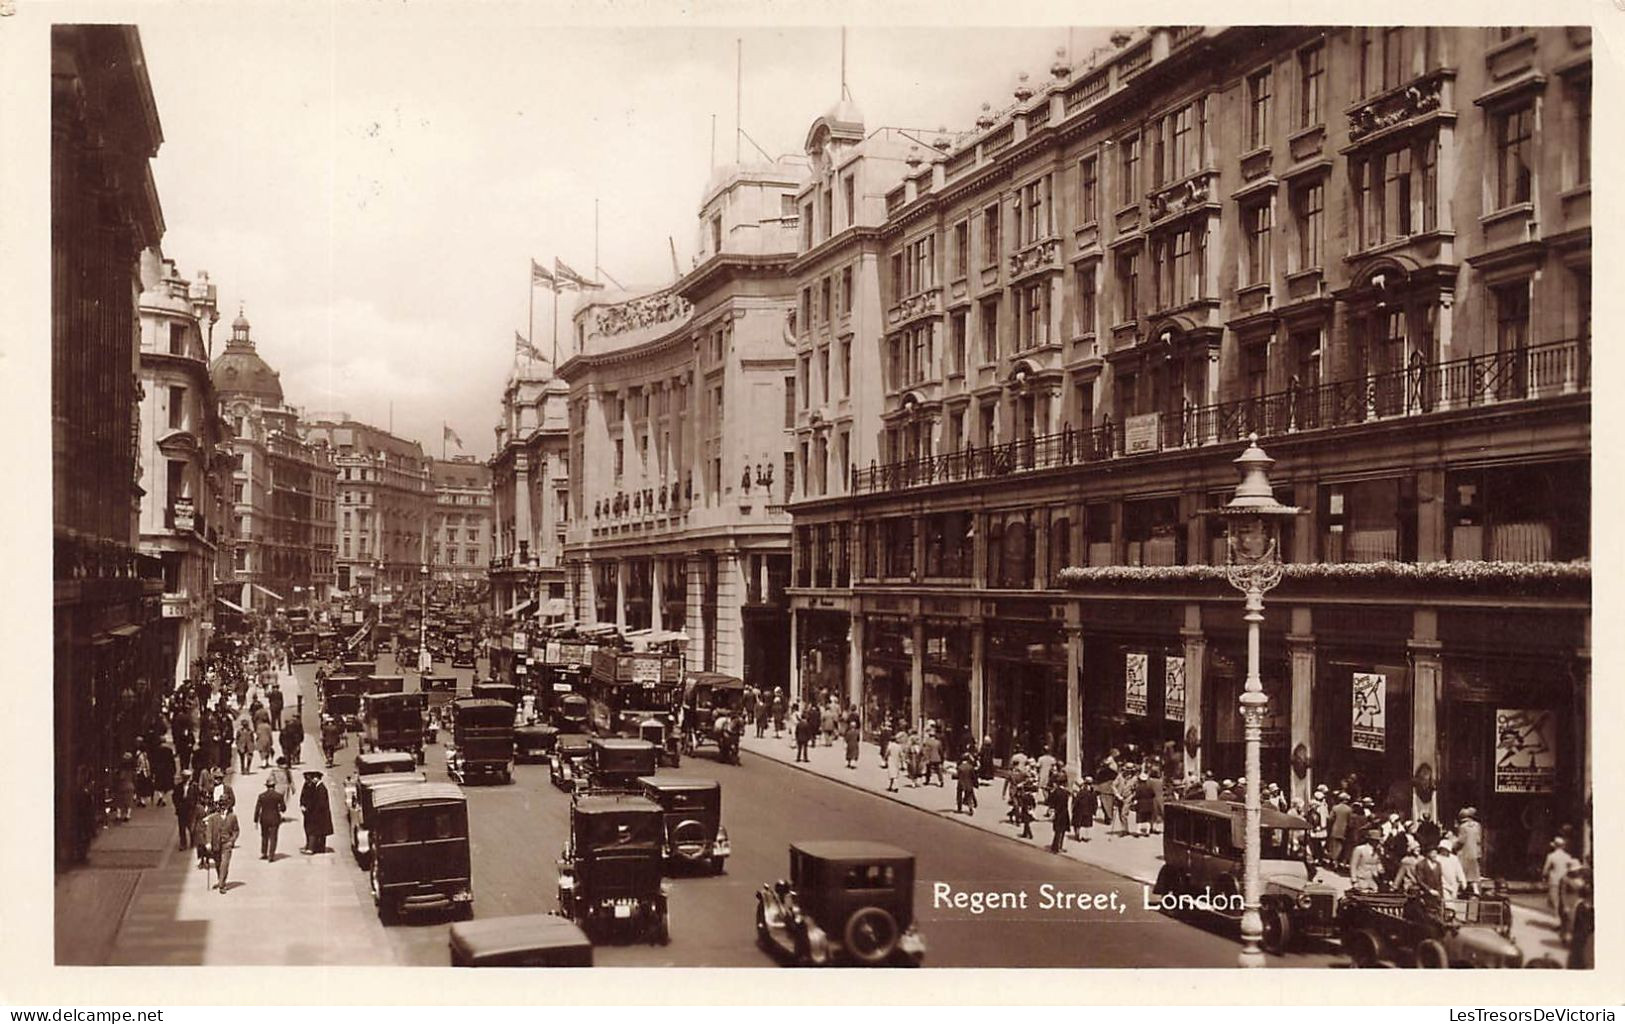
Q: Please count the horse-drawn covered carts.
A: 1